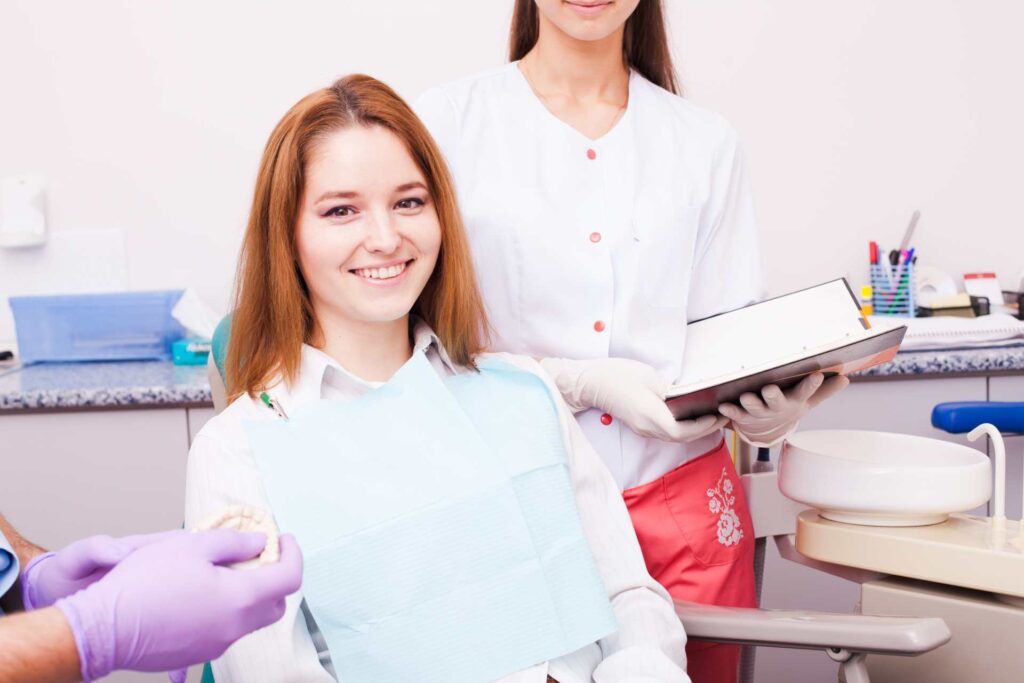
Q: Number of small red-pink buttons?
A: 4